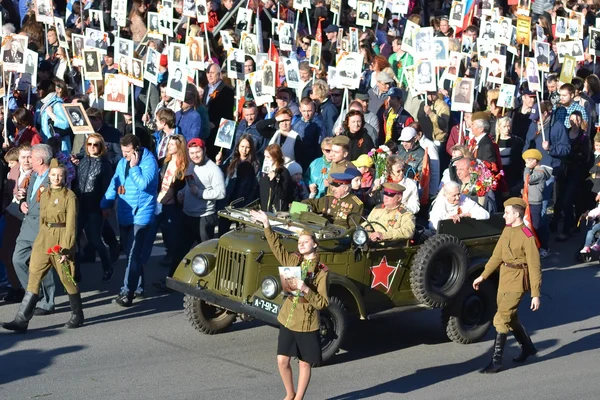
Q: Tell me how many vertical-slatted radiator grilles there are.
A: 1